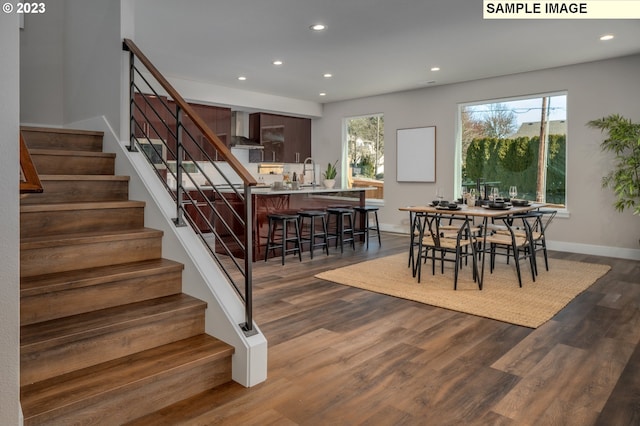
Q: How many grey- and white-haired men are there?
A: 0